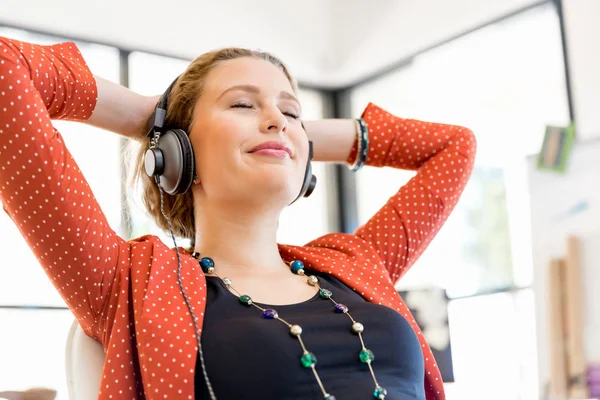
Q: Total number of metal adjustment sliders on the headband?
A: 1